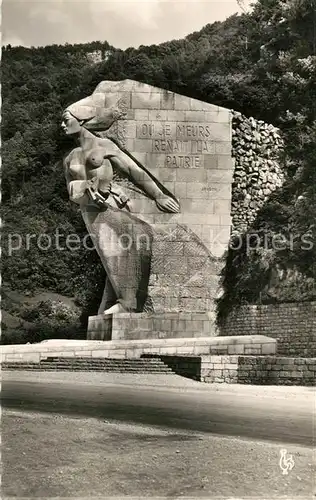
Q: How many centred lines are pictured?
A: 3